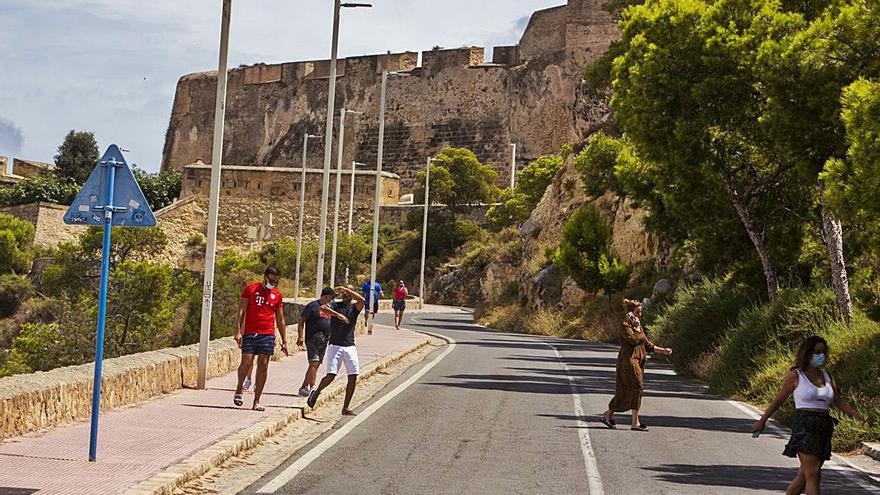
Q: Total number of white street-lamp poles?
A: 8